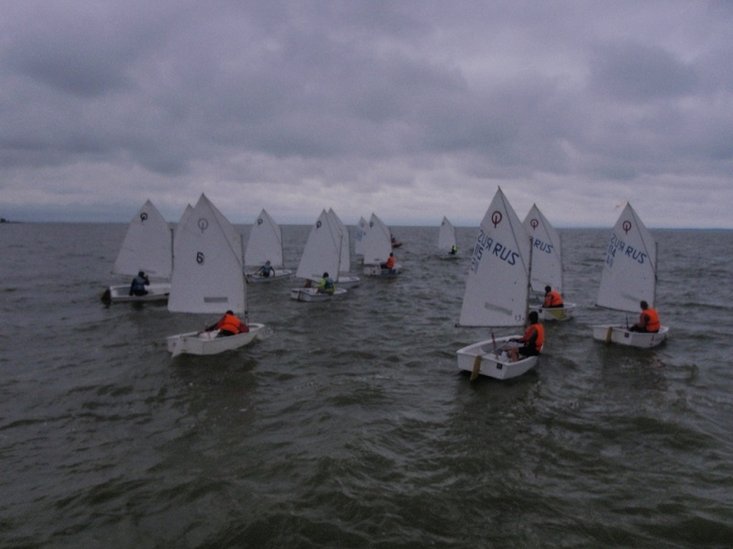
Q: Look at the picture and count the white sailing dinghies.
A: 12